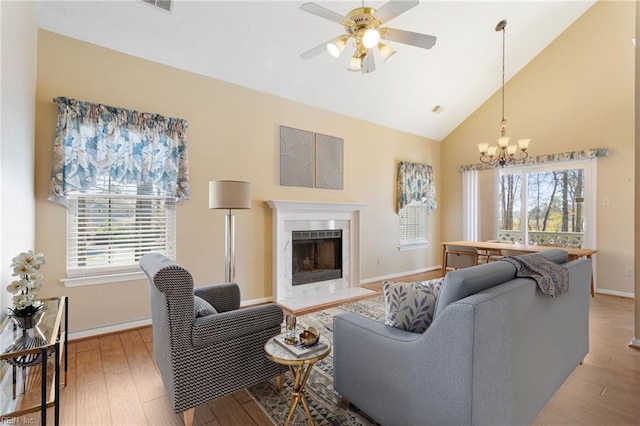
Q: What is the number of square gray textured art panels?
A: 2